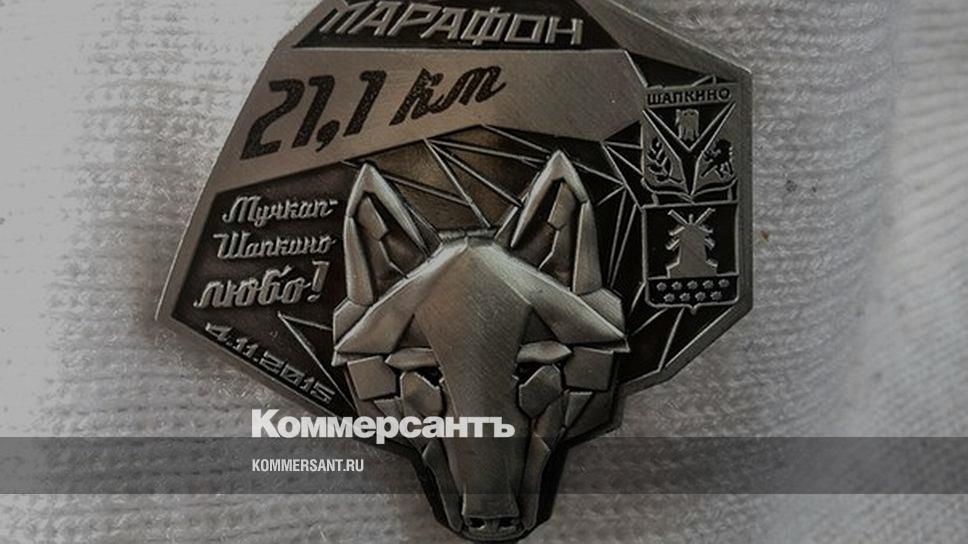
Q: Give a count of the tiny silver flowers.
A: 9